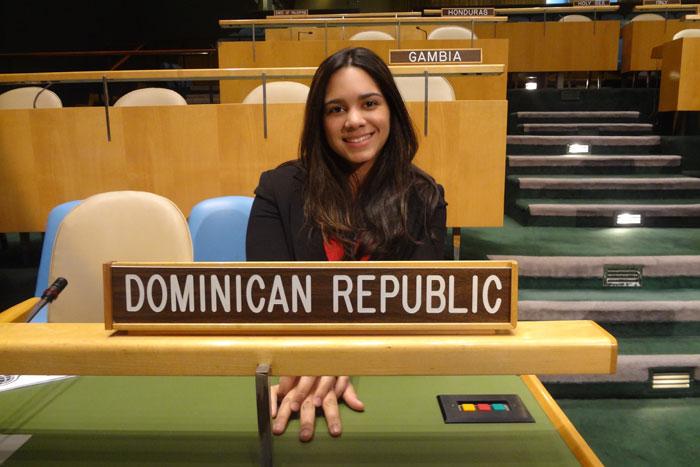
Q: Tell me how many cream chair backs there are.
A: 10